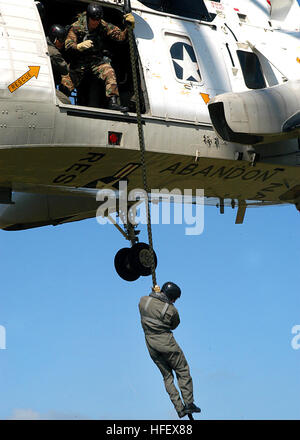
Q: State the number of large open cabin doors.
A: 1